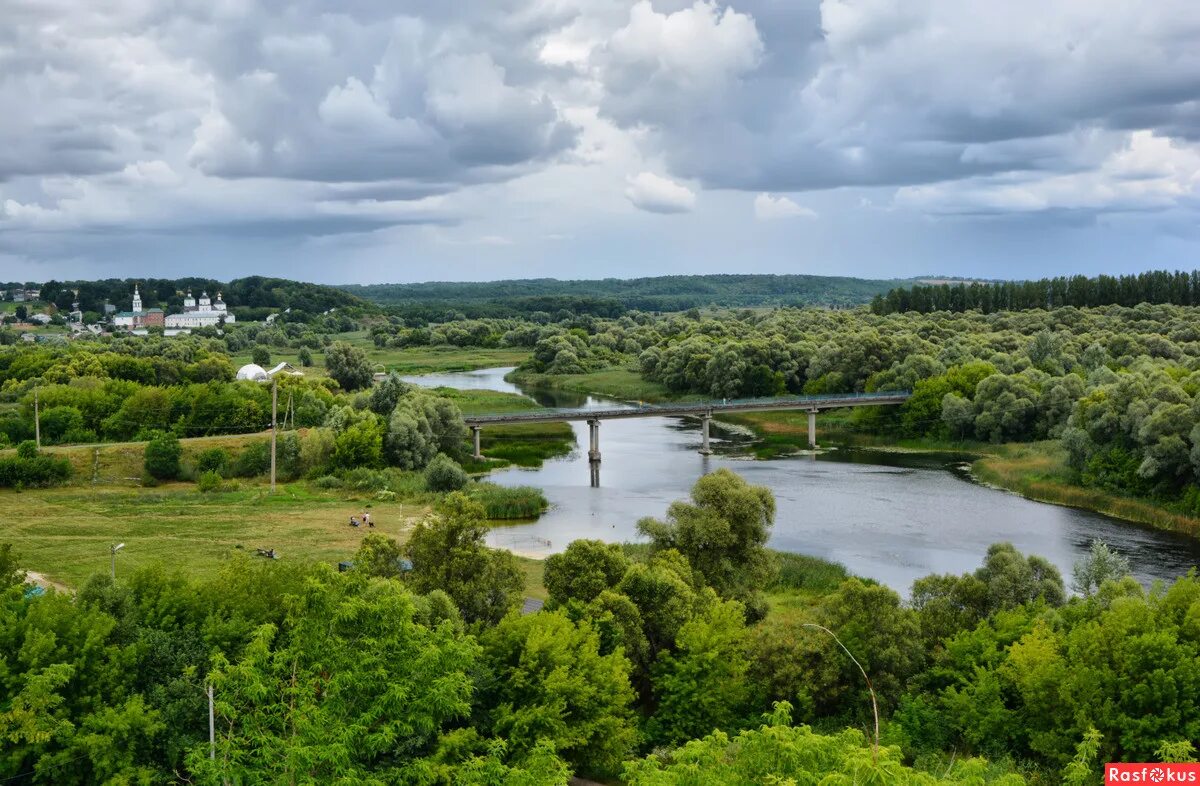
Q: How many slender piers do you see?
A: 4